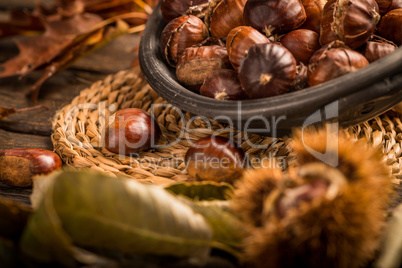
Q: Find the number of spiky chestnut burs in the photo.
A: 1